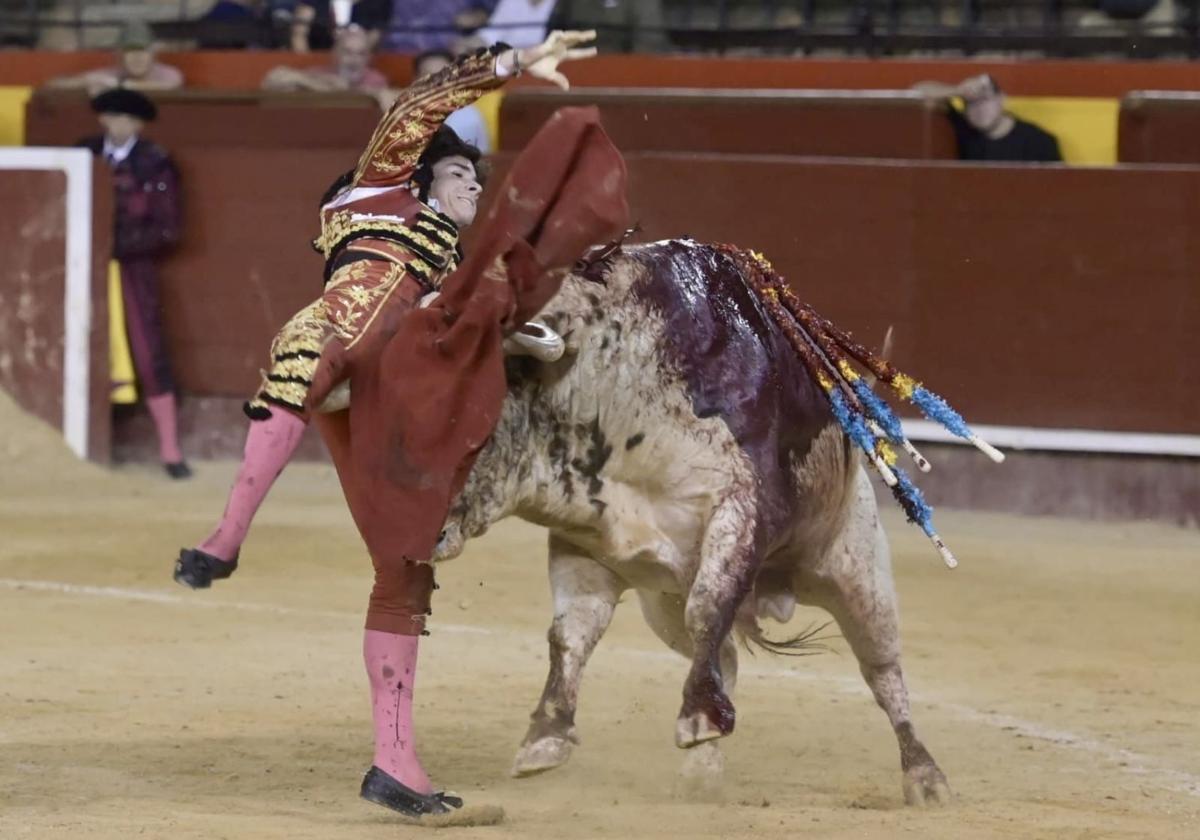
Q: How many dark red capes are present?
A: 1